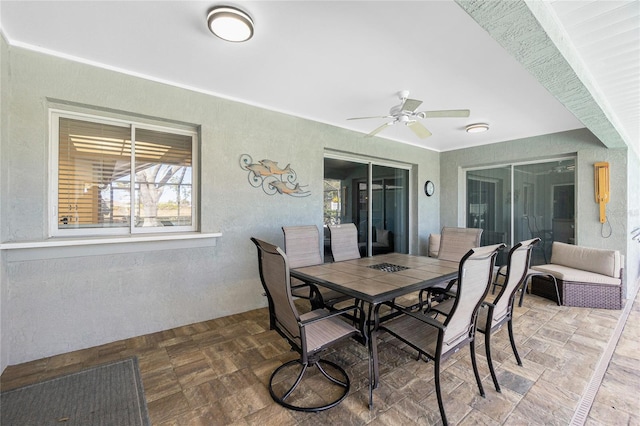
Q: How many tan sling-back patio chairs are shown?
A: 6